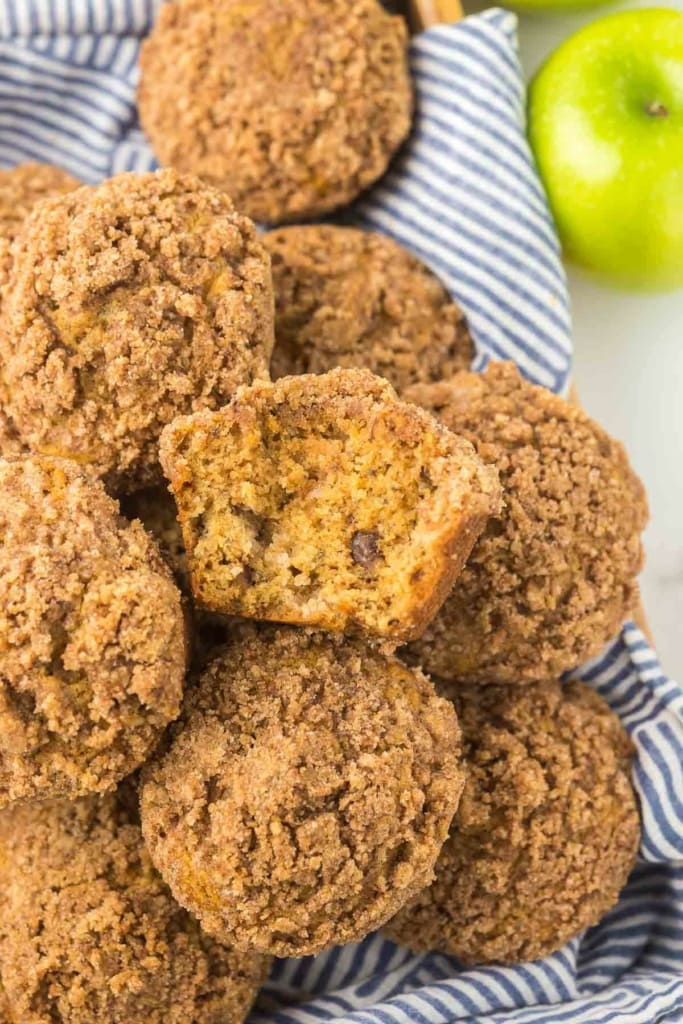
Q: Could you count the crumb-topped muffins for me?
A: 10